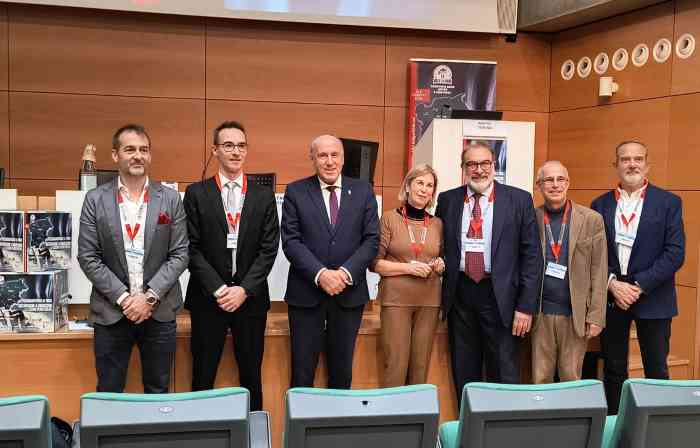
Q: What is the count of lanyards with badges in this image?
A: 6